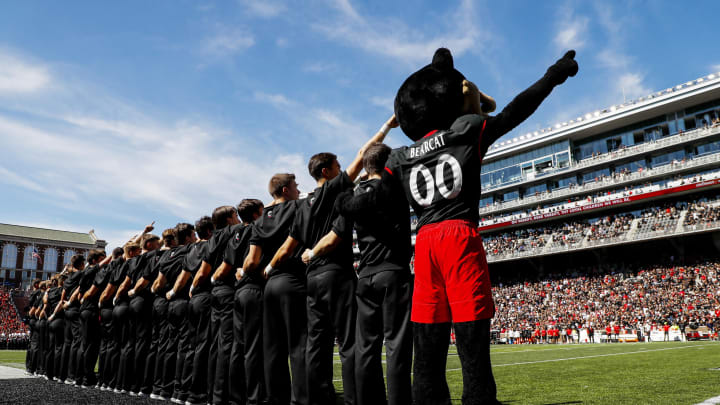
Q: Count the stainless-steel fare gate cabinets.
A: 0